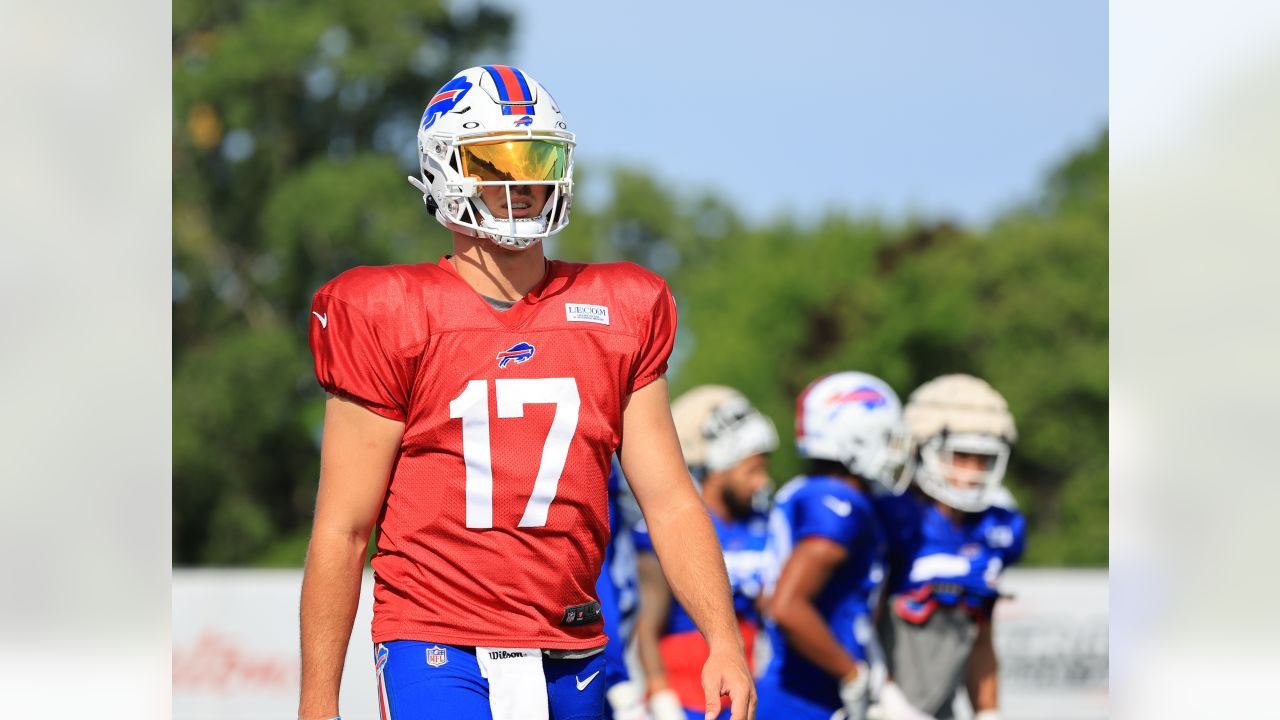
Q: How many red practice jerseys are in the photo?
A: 1